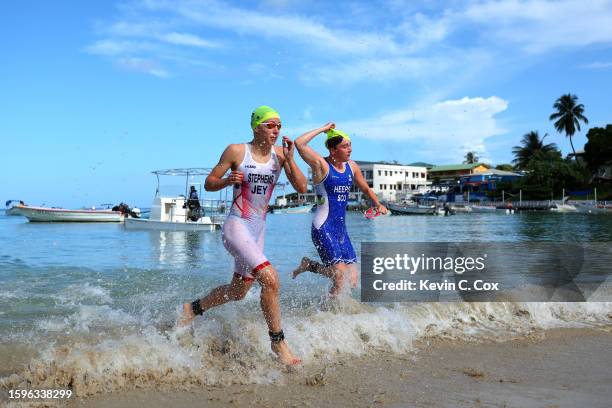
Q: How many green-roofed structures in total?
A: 1